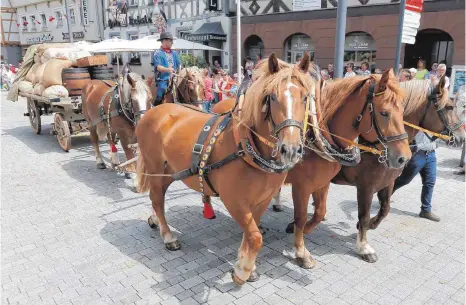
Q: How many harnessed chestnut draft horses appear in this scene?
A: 5